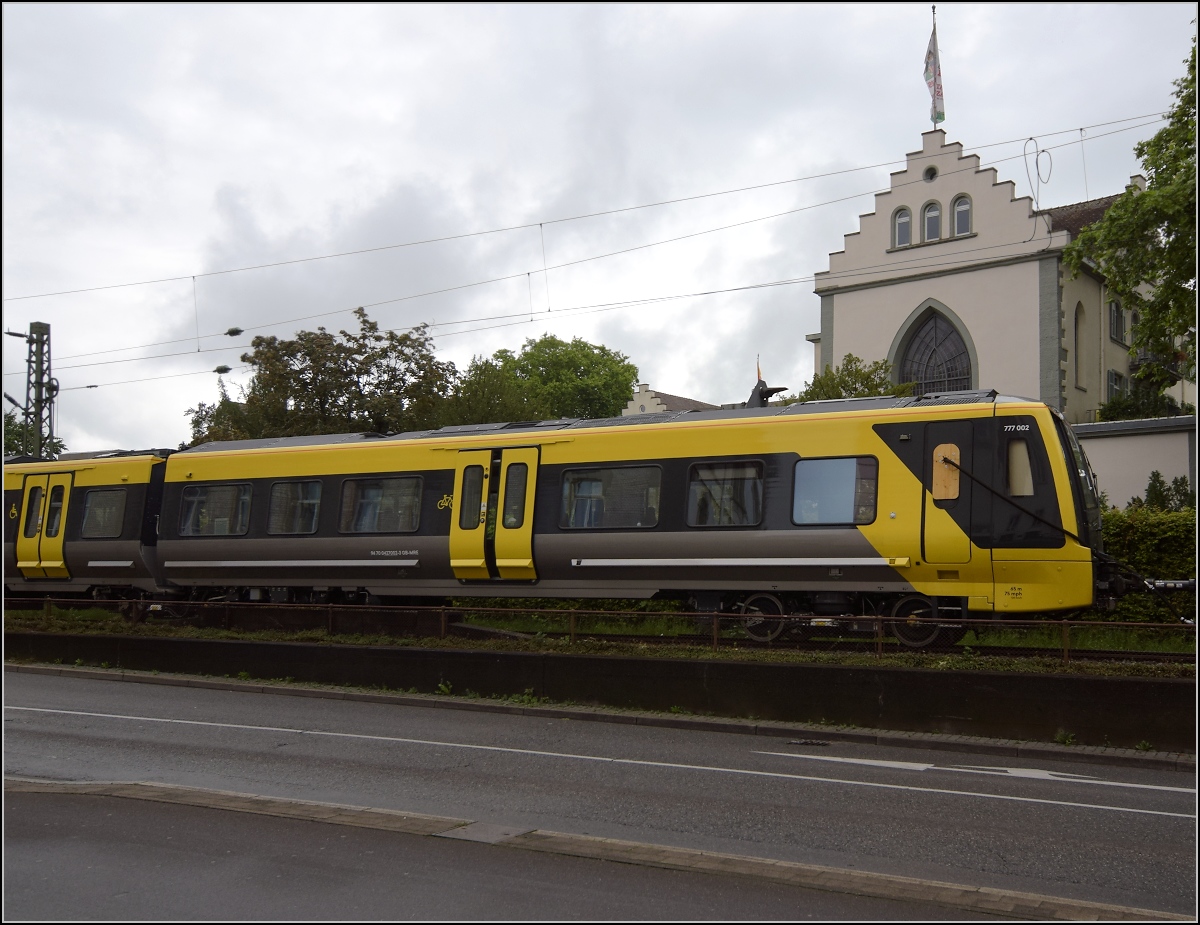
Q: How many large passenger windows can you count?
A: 7